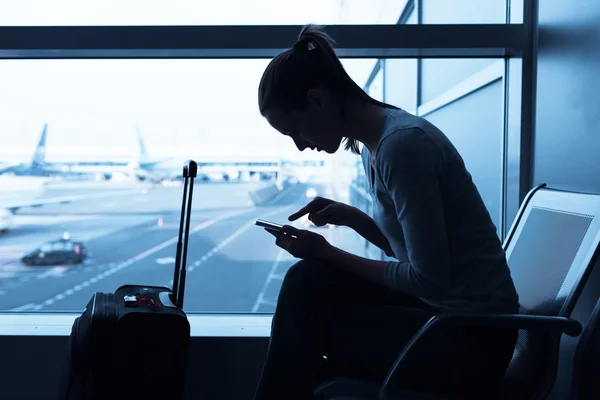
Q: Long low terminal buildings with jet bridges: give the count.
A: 1